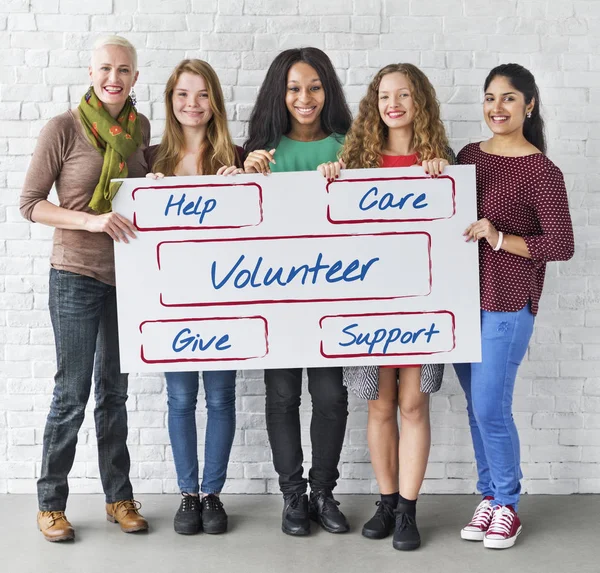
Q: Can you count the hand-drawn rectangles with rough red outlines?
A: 5